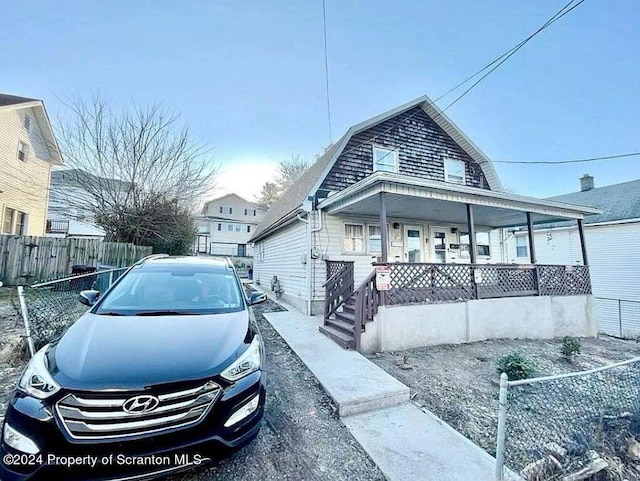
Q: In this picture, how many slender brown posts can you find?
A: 4